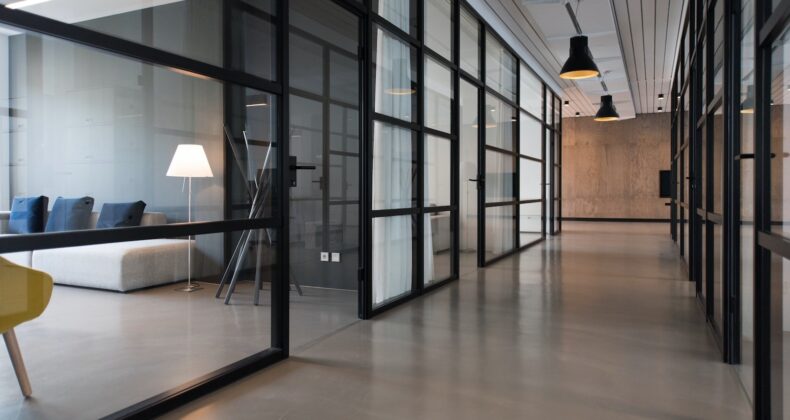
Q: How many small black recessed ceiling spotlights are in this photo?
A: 4